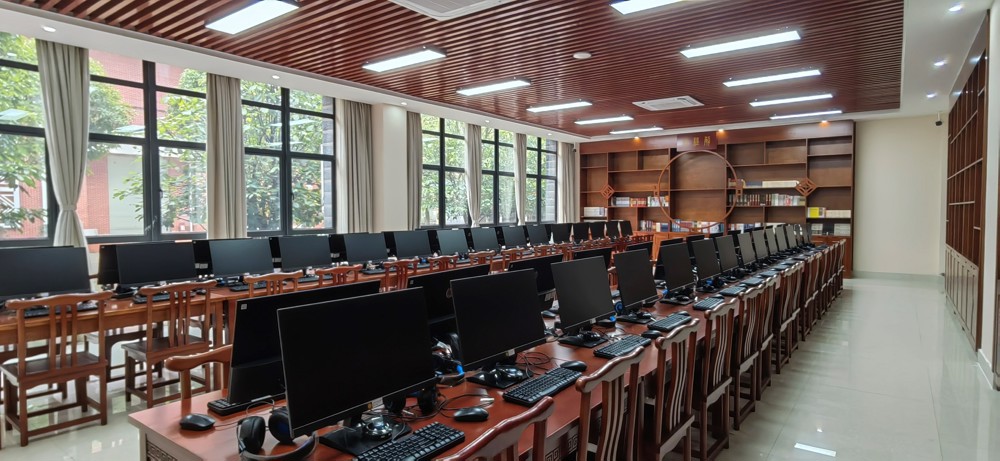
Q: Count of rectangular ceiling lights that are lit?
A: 11